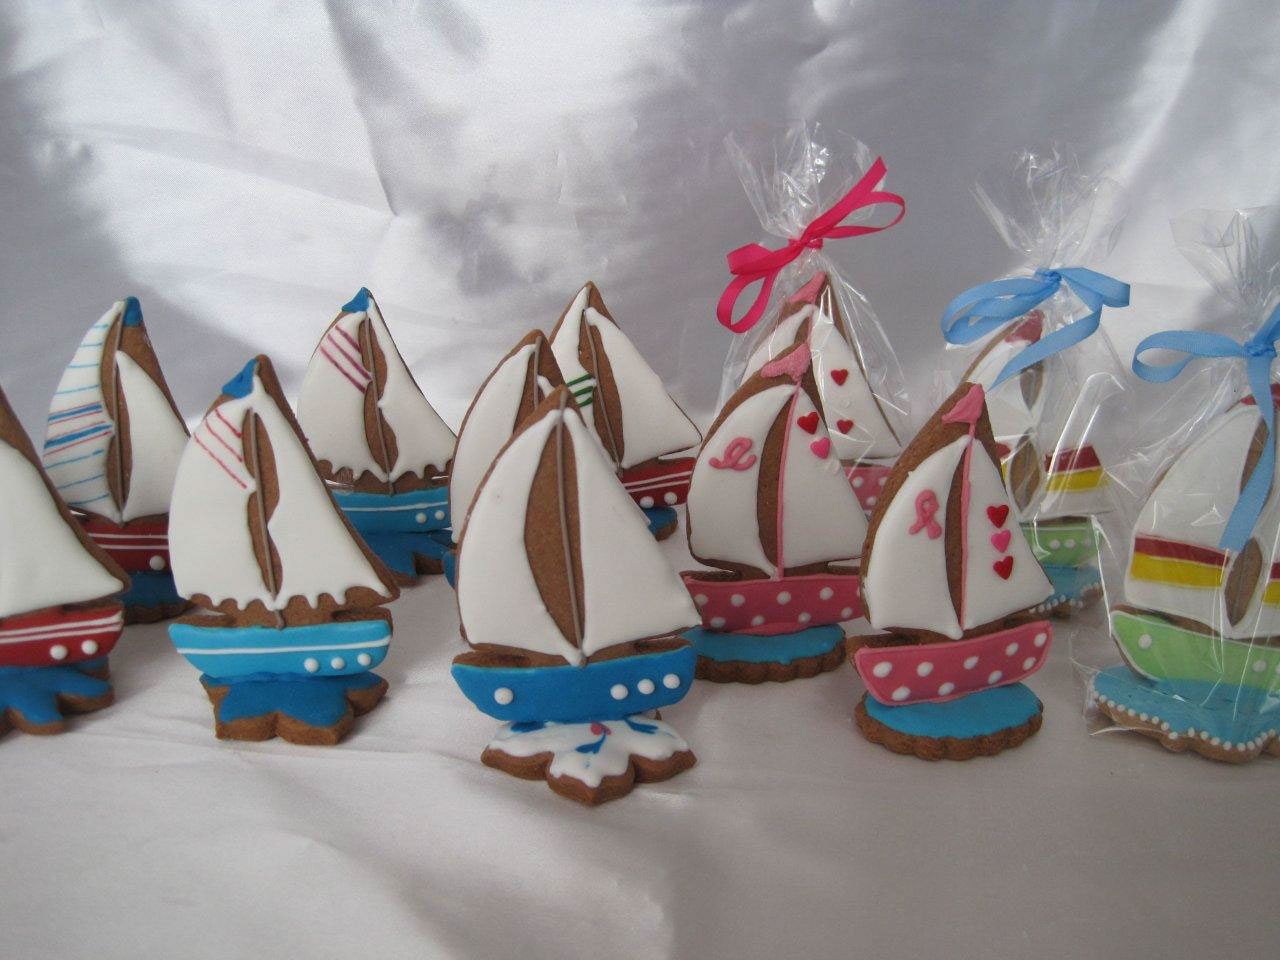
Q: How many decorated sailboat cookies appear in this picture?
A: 12